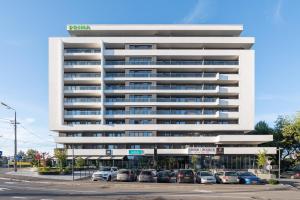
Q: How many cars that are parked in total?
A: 8